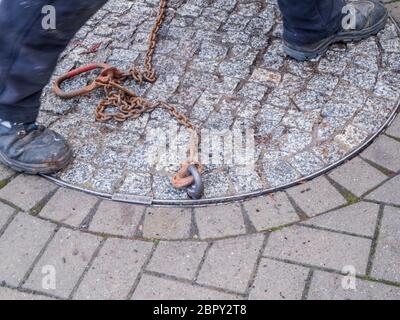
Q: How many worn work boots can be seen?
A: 2